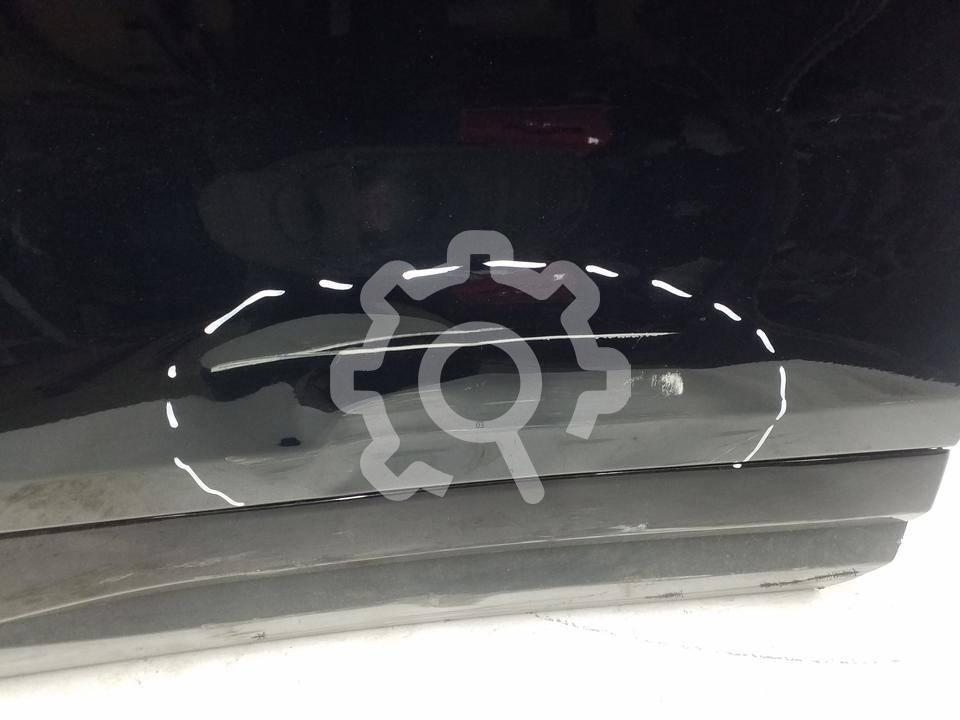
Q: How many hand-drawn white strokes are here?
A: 13